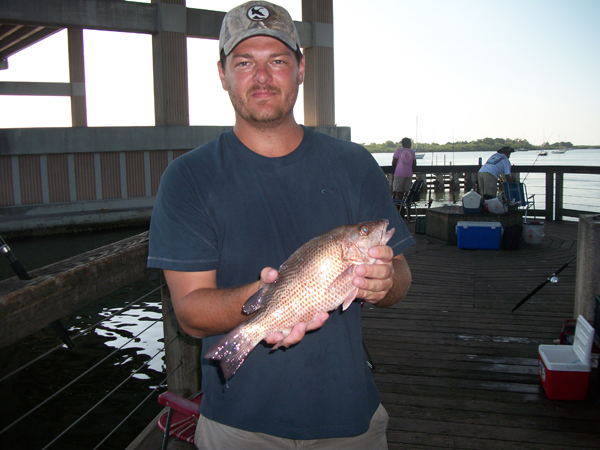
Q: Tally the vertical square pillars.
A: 3